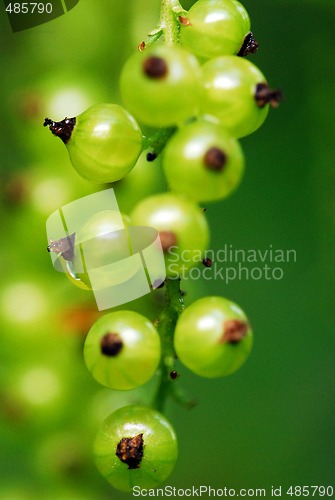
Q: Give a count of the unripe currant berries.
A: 10